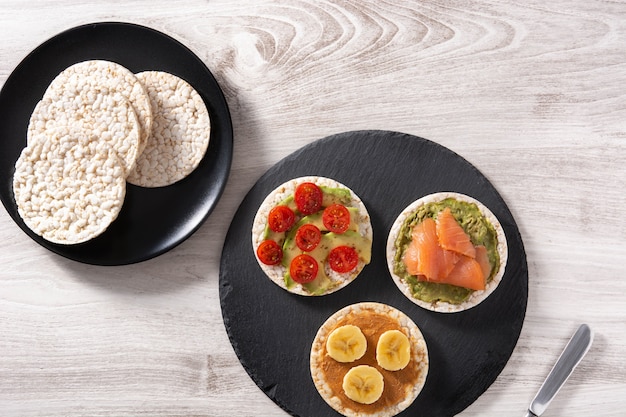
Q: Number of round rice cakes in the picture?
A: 7